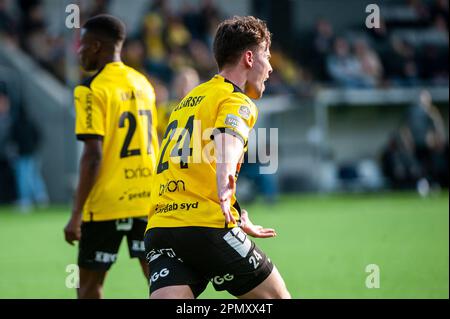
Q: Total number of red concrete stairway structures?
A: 0